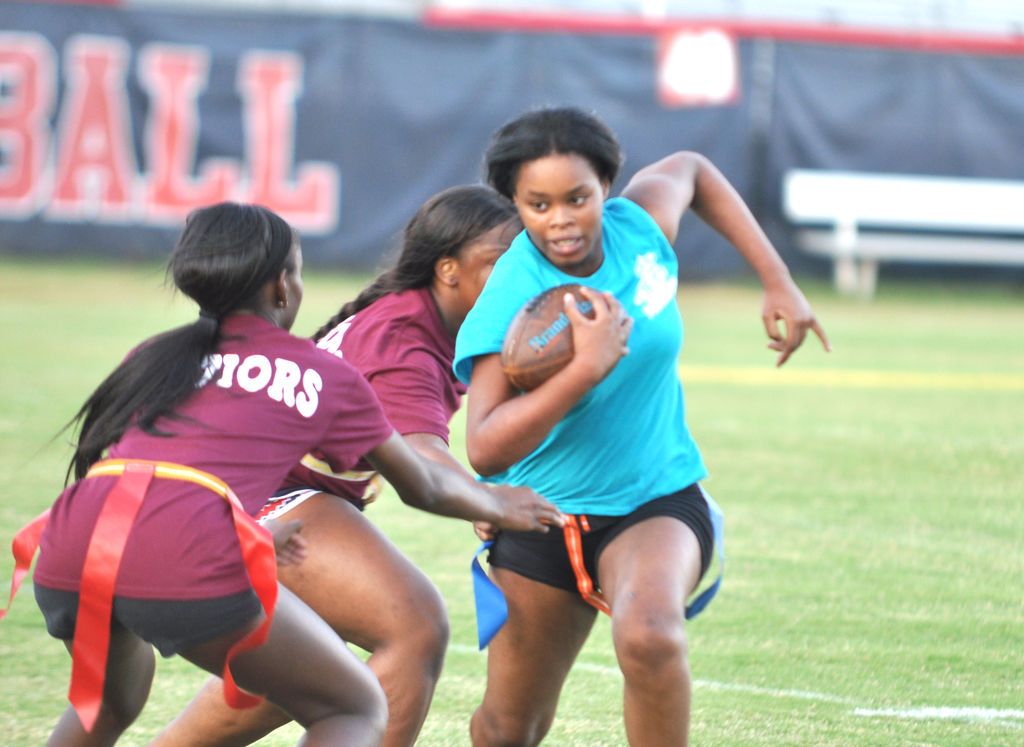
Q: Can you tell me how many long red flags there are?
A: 3